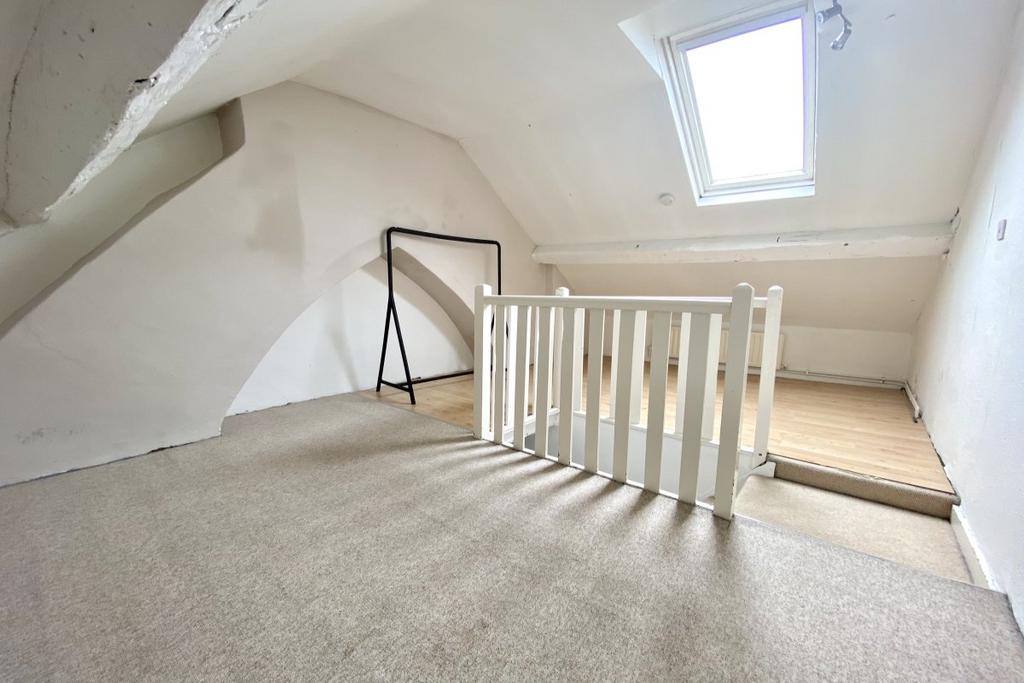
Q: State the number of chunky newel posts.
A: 4